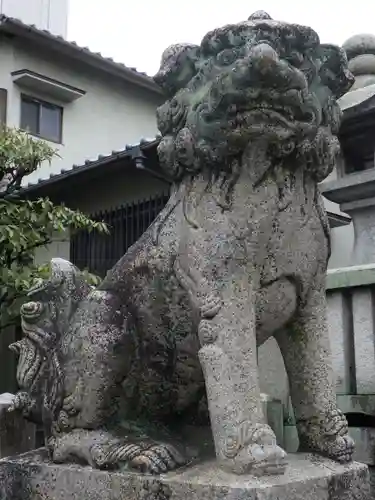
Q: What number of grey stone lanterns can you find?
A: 1